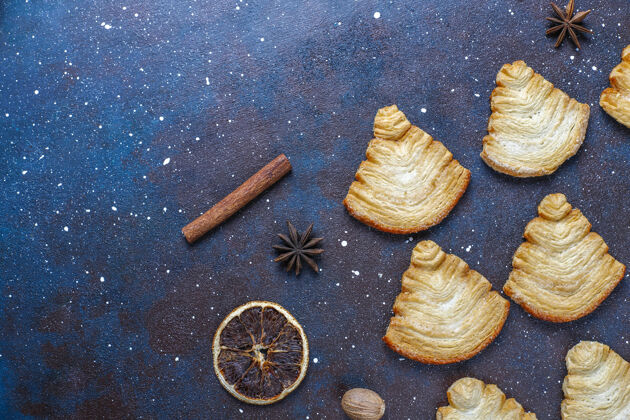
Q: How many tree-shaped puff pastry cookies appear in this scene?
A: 7